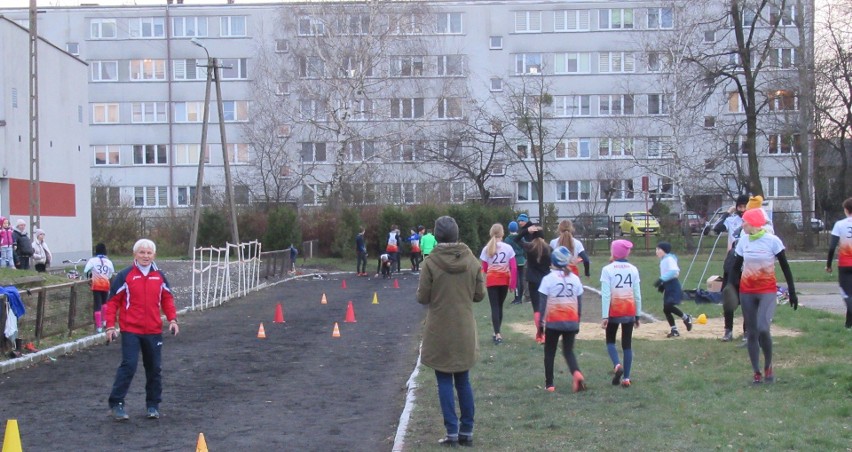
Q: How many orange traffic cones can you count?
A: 4